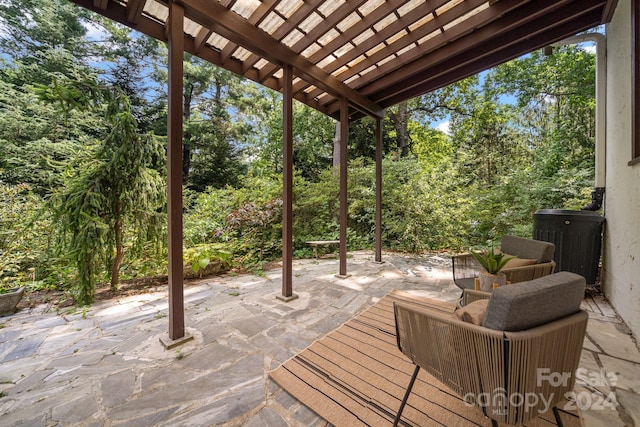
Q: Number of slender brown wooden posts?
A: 4